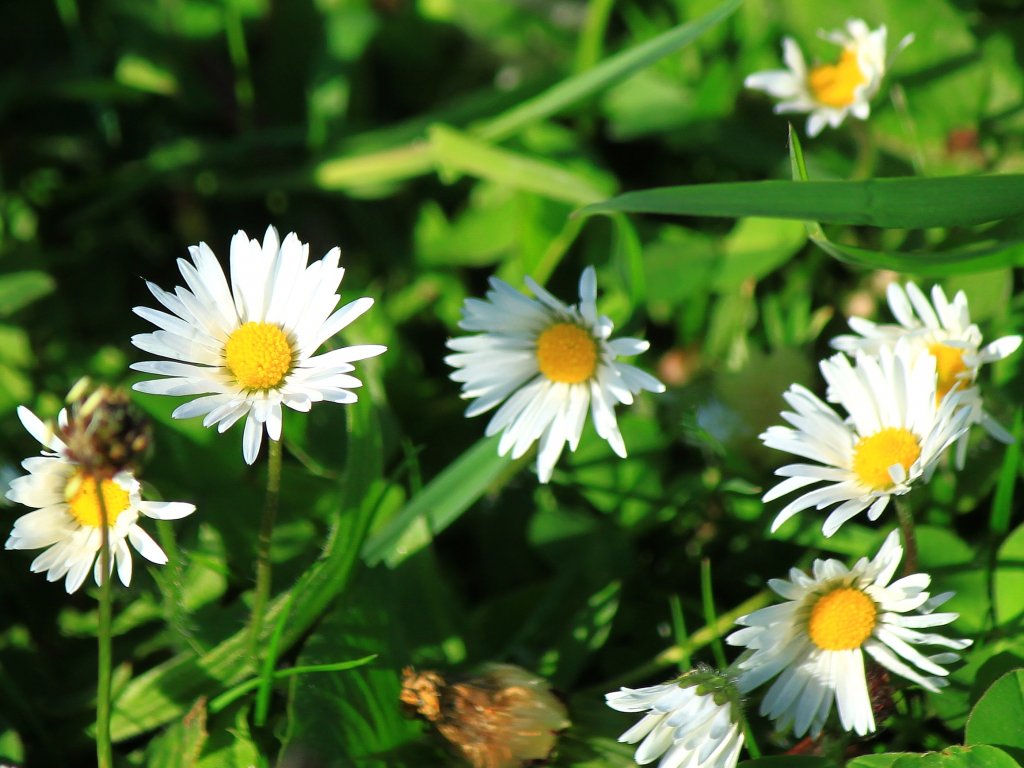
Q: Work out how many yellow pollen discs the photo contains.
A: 7